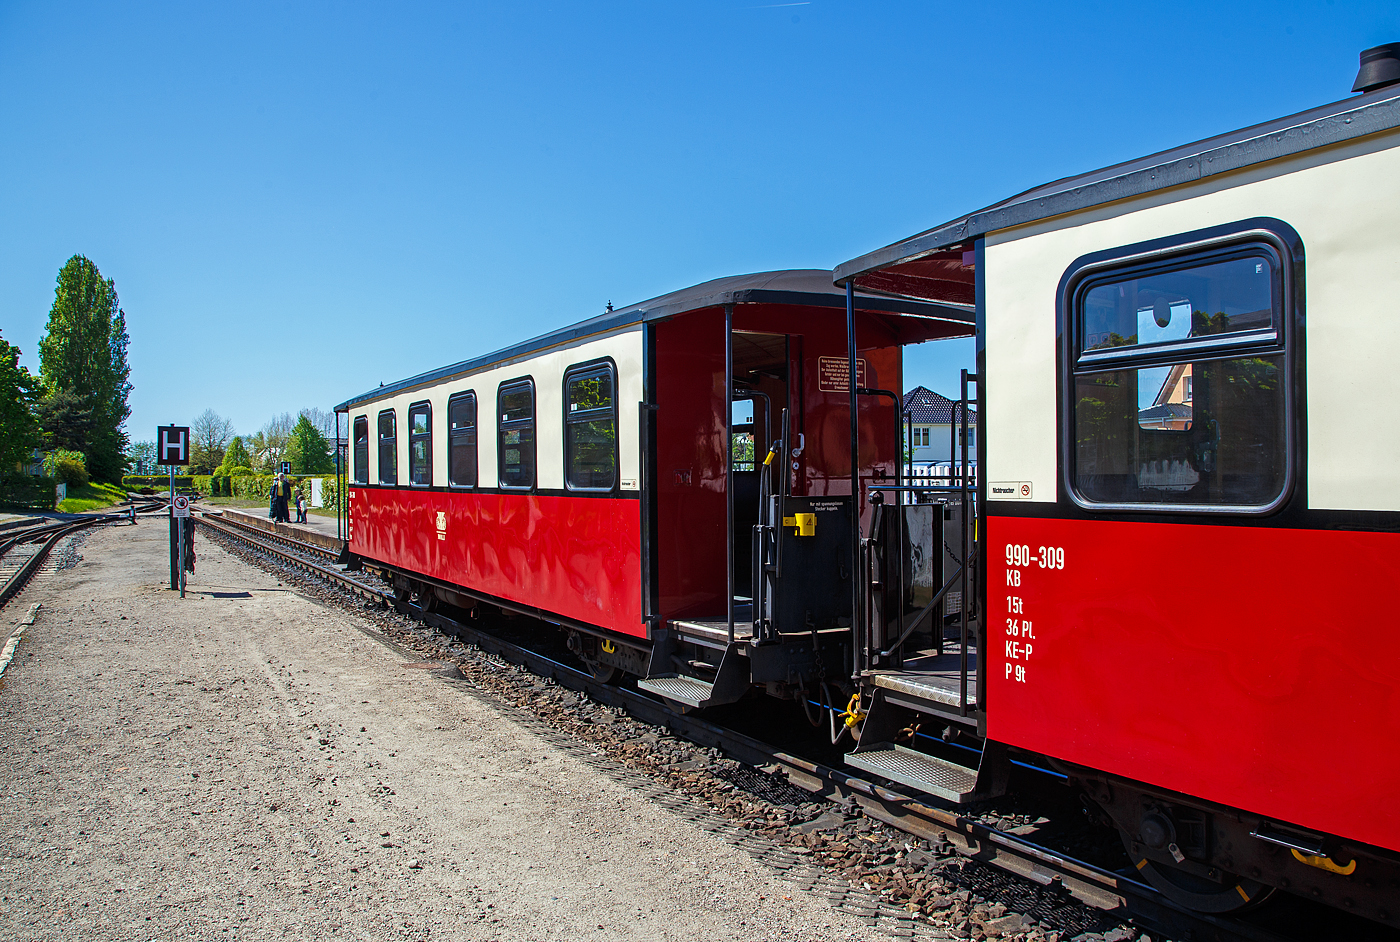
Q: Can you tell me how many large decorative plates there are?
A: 0